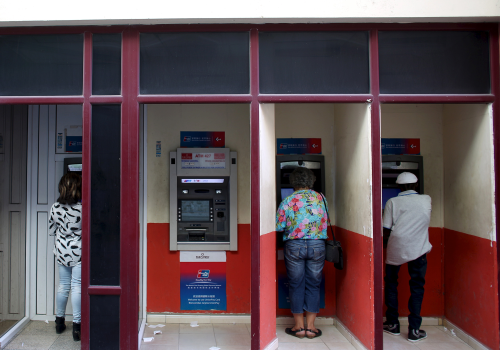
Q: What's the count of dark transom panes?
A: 5